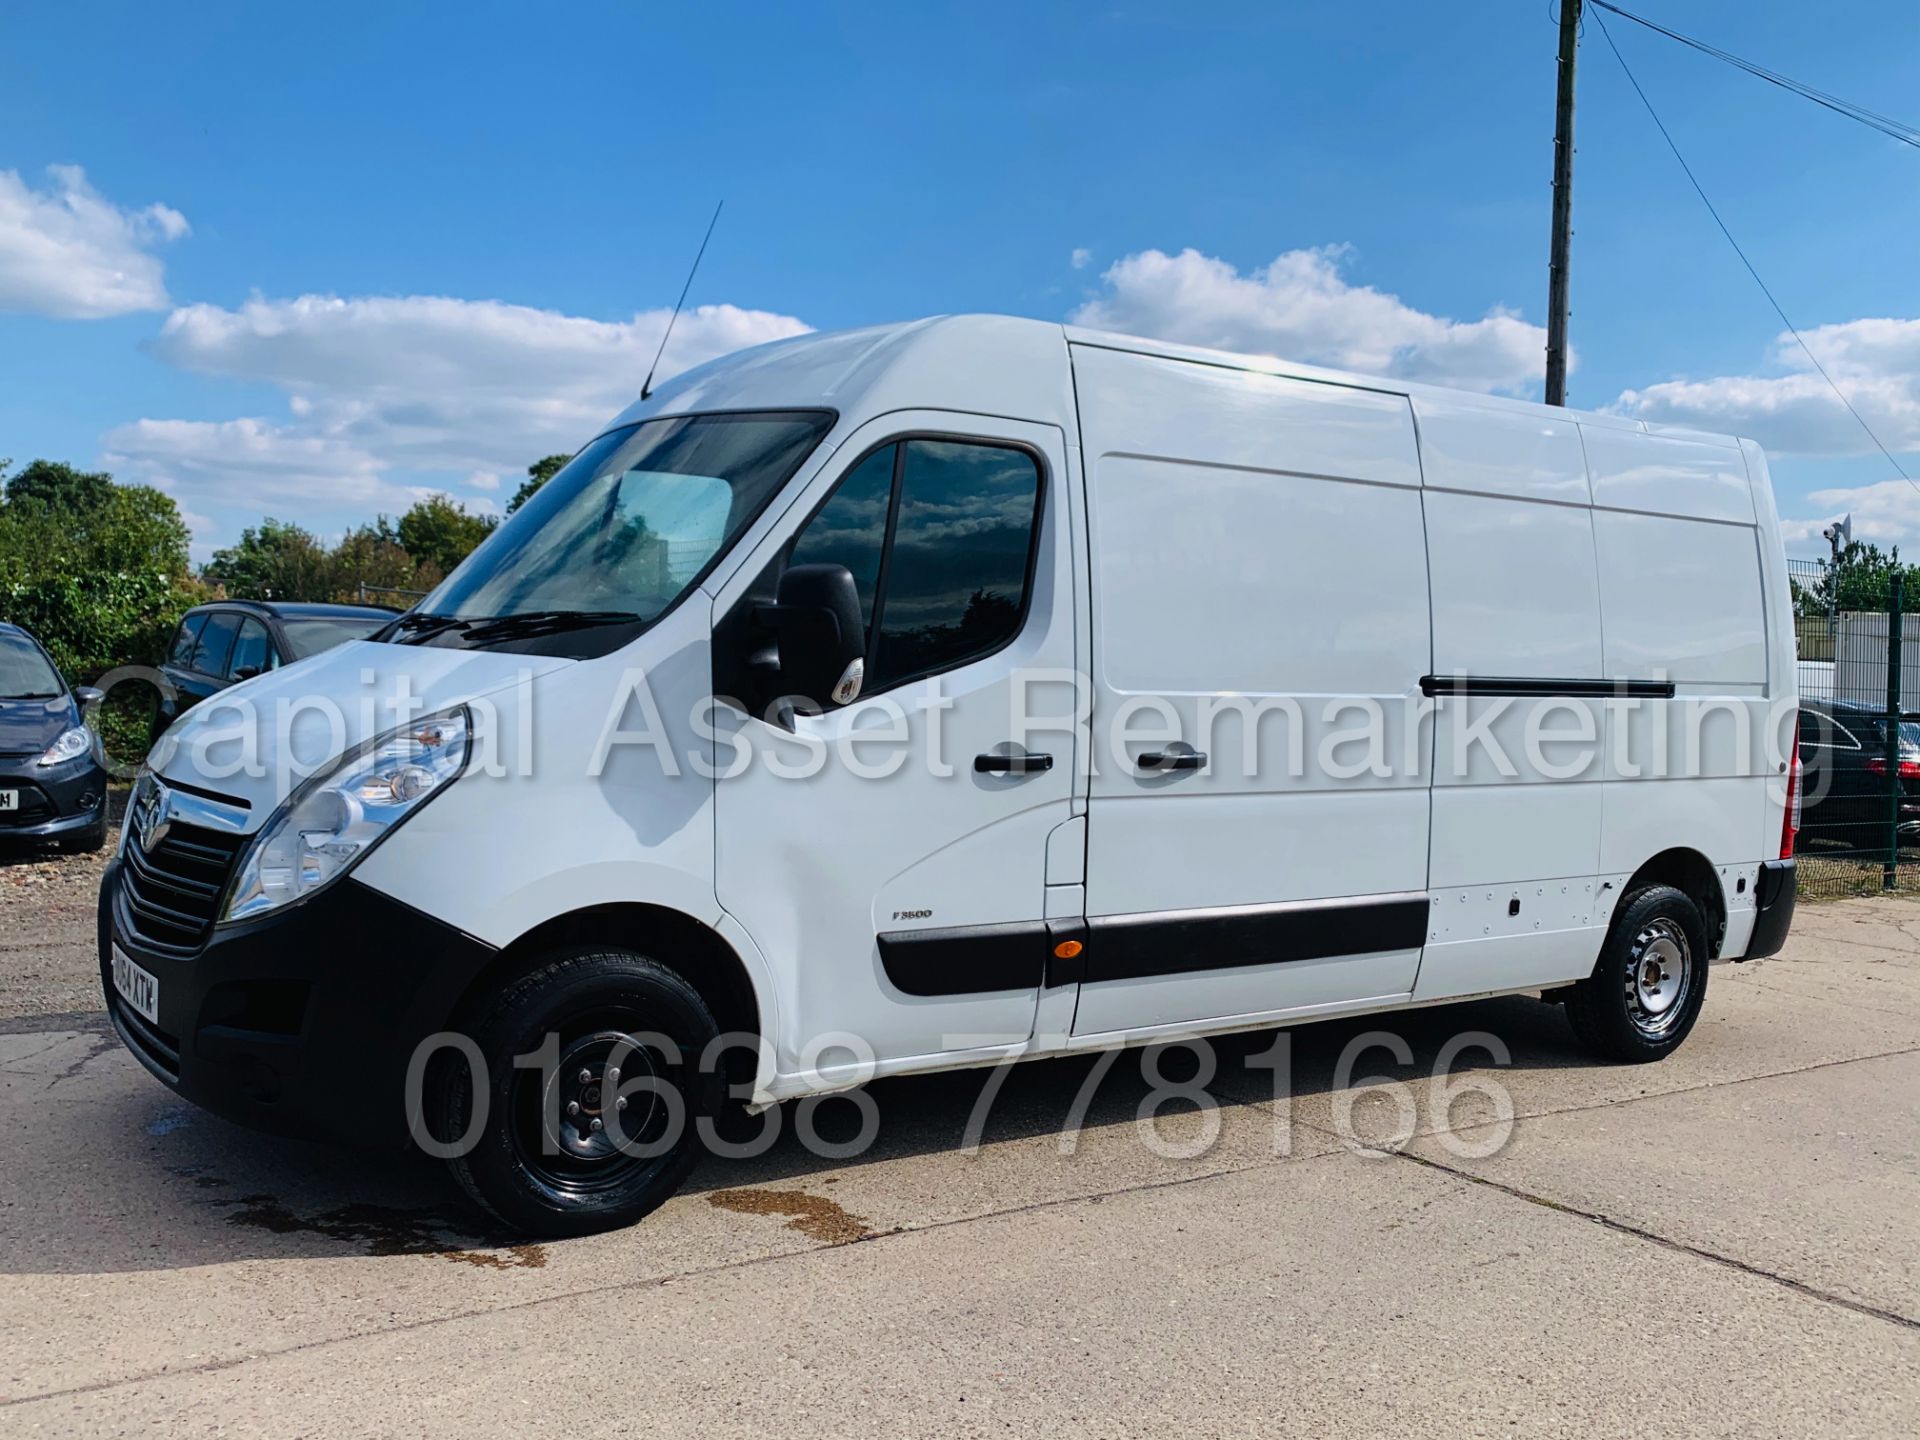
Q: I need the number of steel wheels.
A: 2